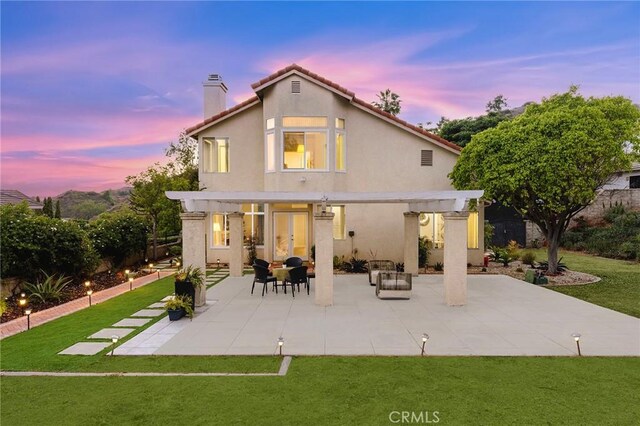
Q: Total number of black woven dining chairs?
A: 4